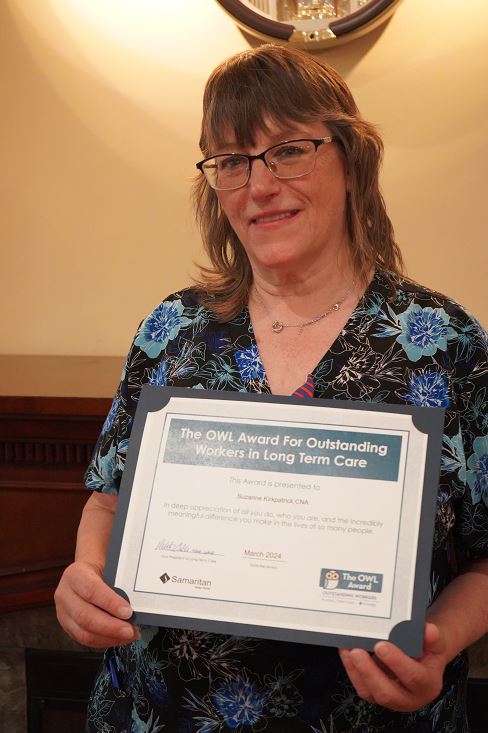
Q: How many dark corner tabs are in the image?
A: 4